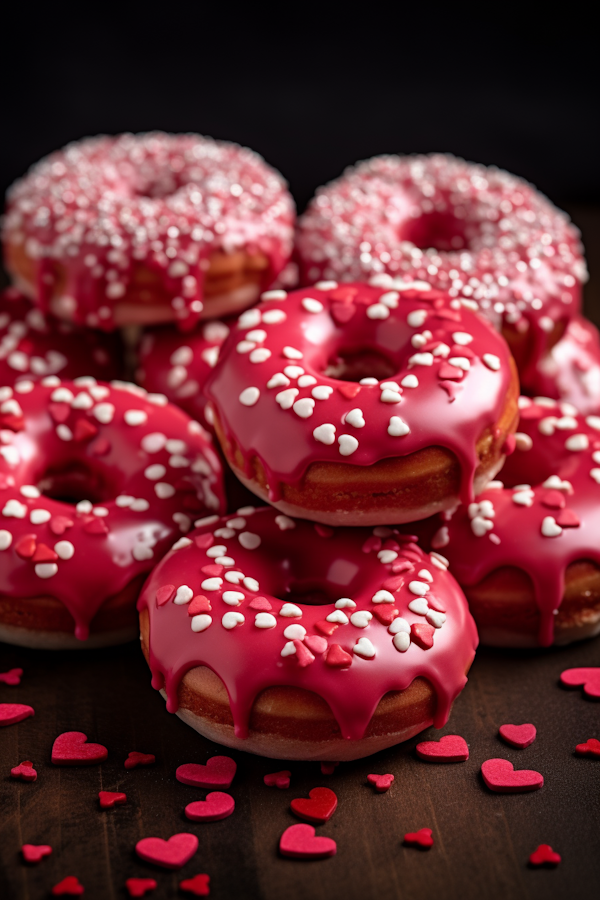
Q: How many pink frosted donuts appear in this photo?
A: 9